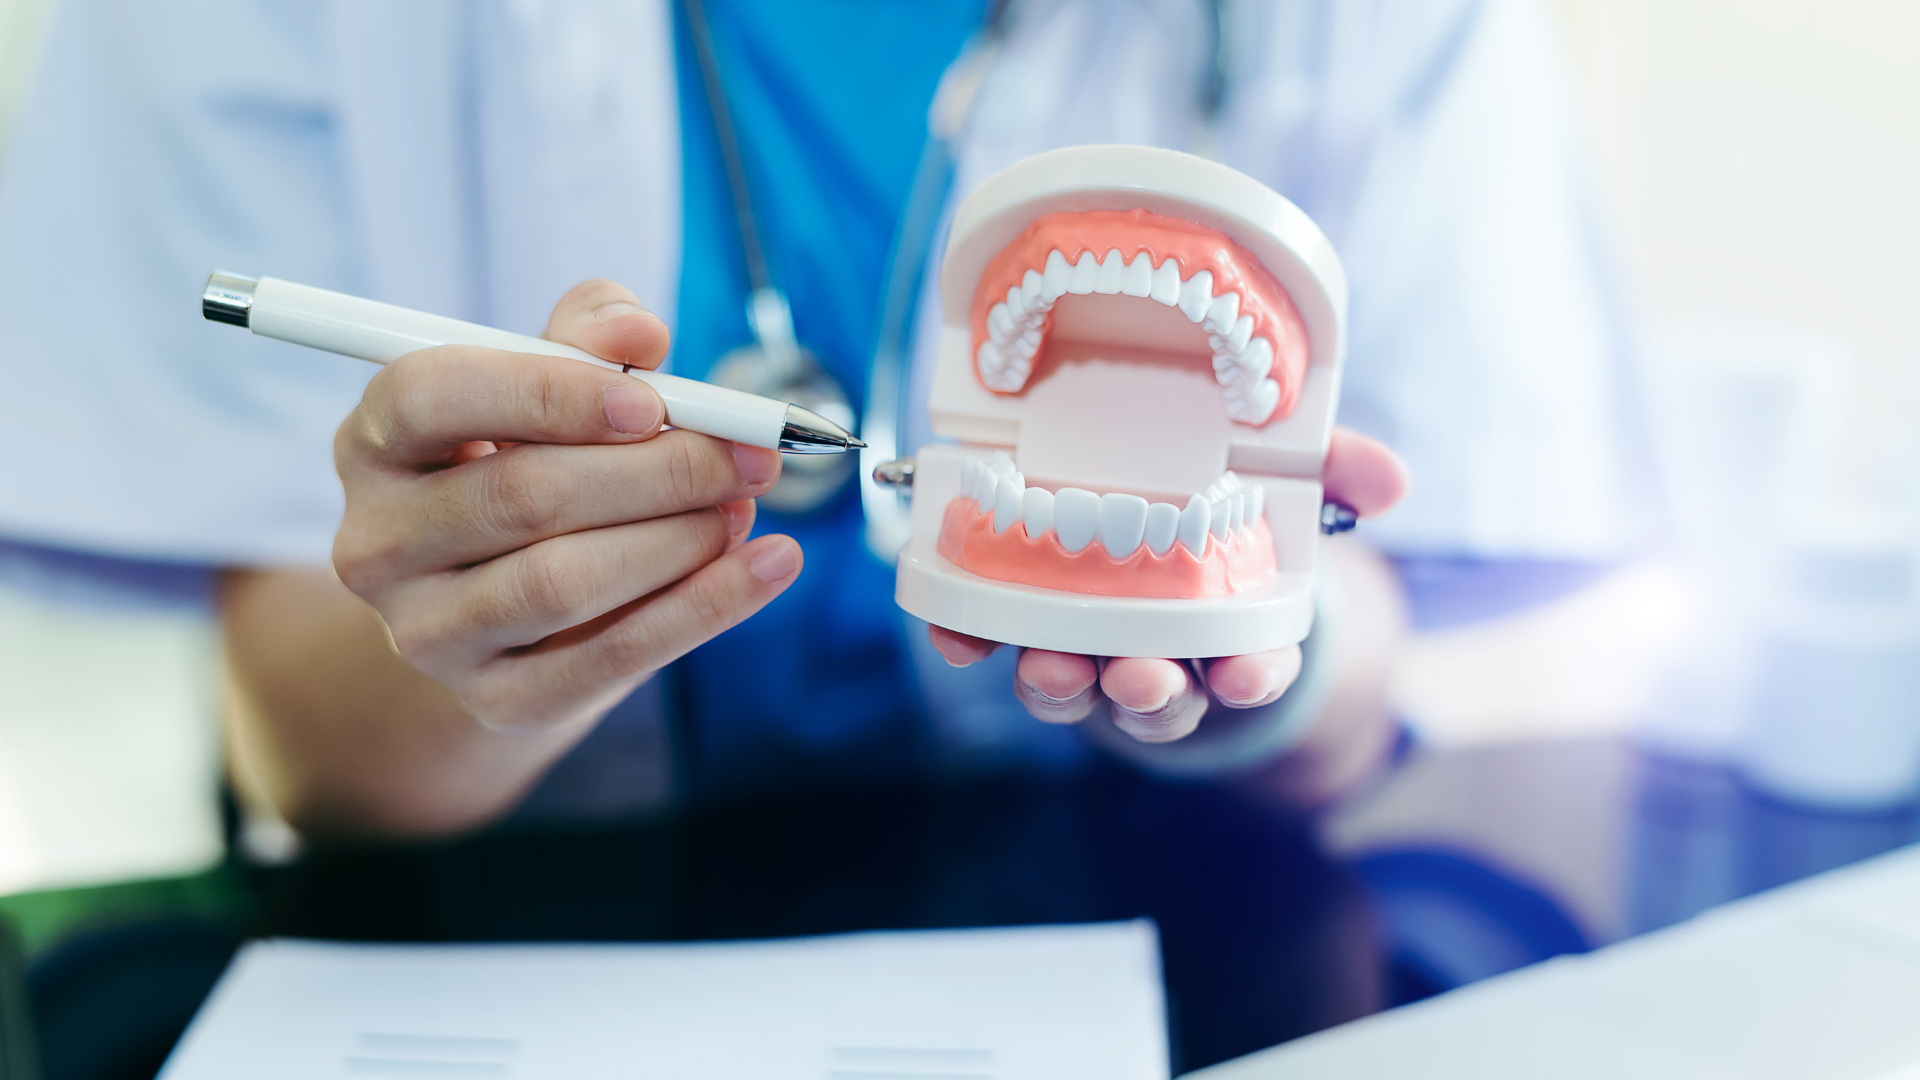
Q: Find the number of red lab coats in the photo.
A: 0